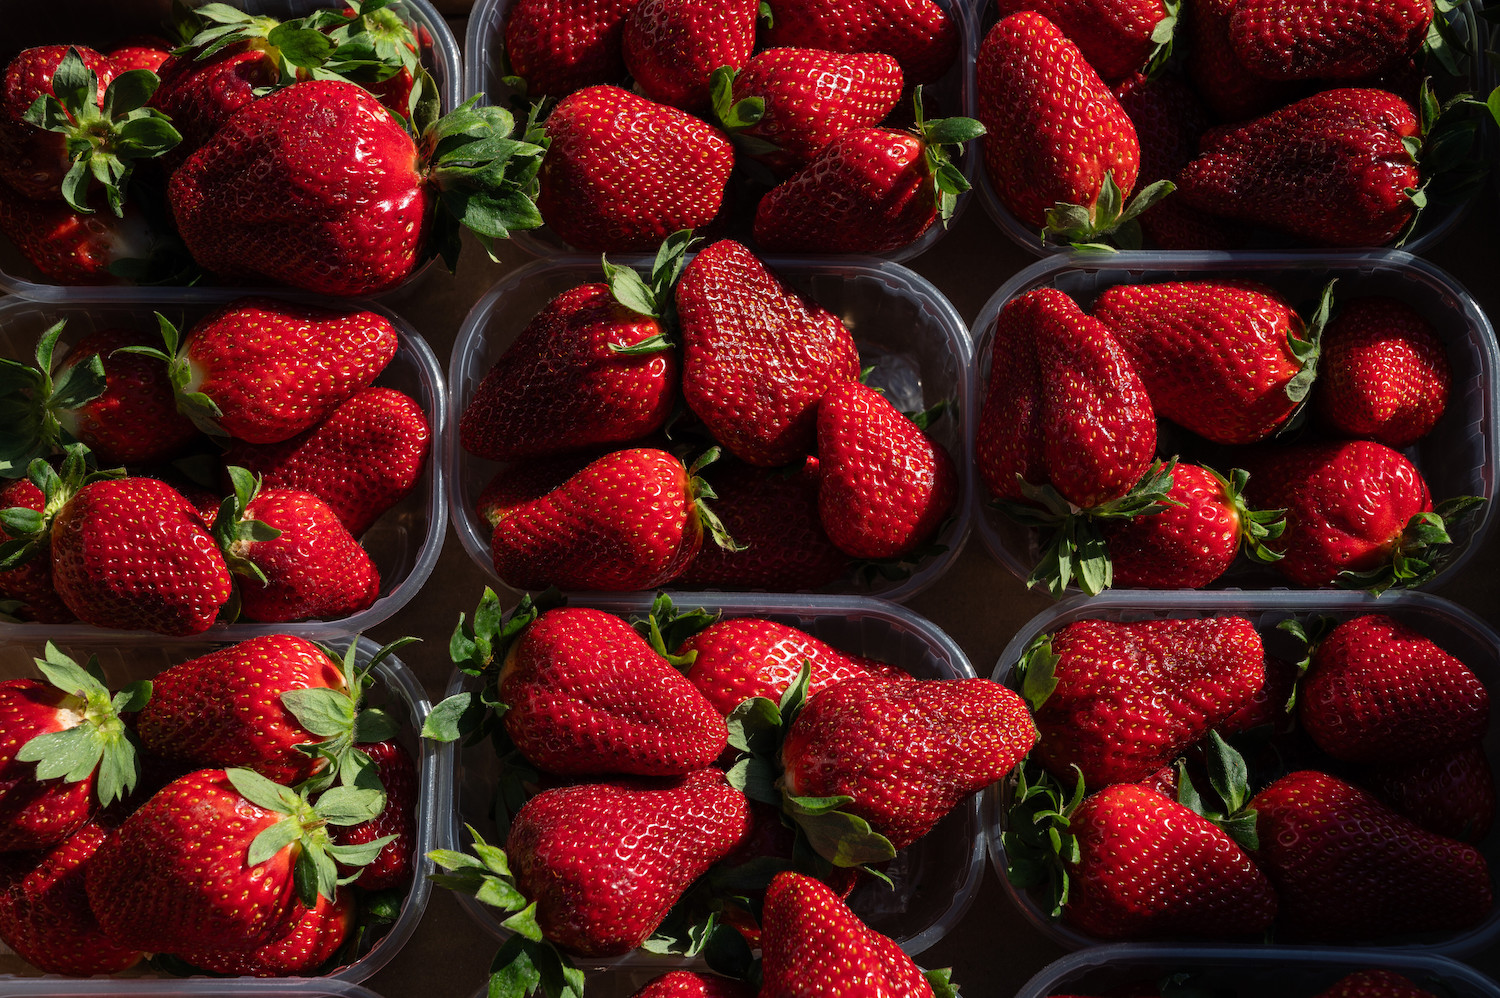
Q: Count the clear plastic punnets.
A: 12